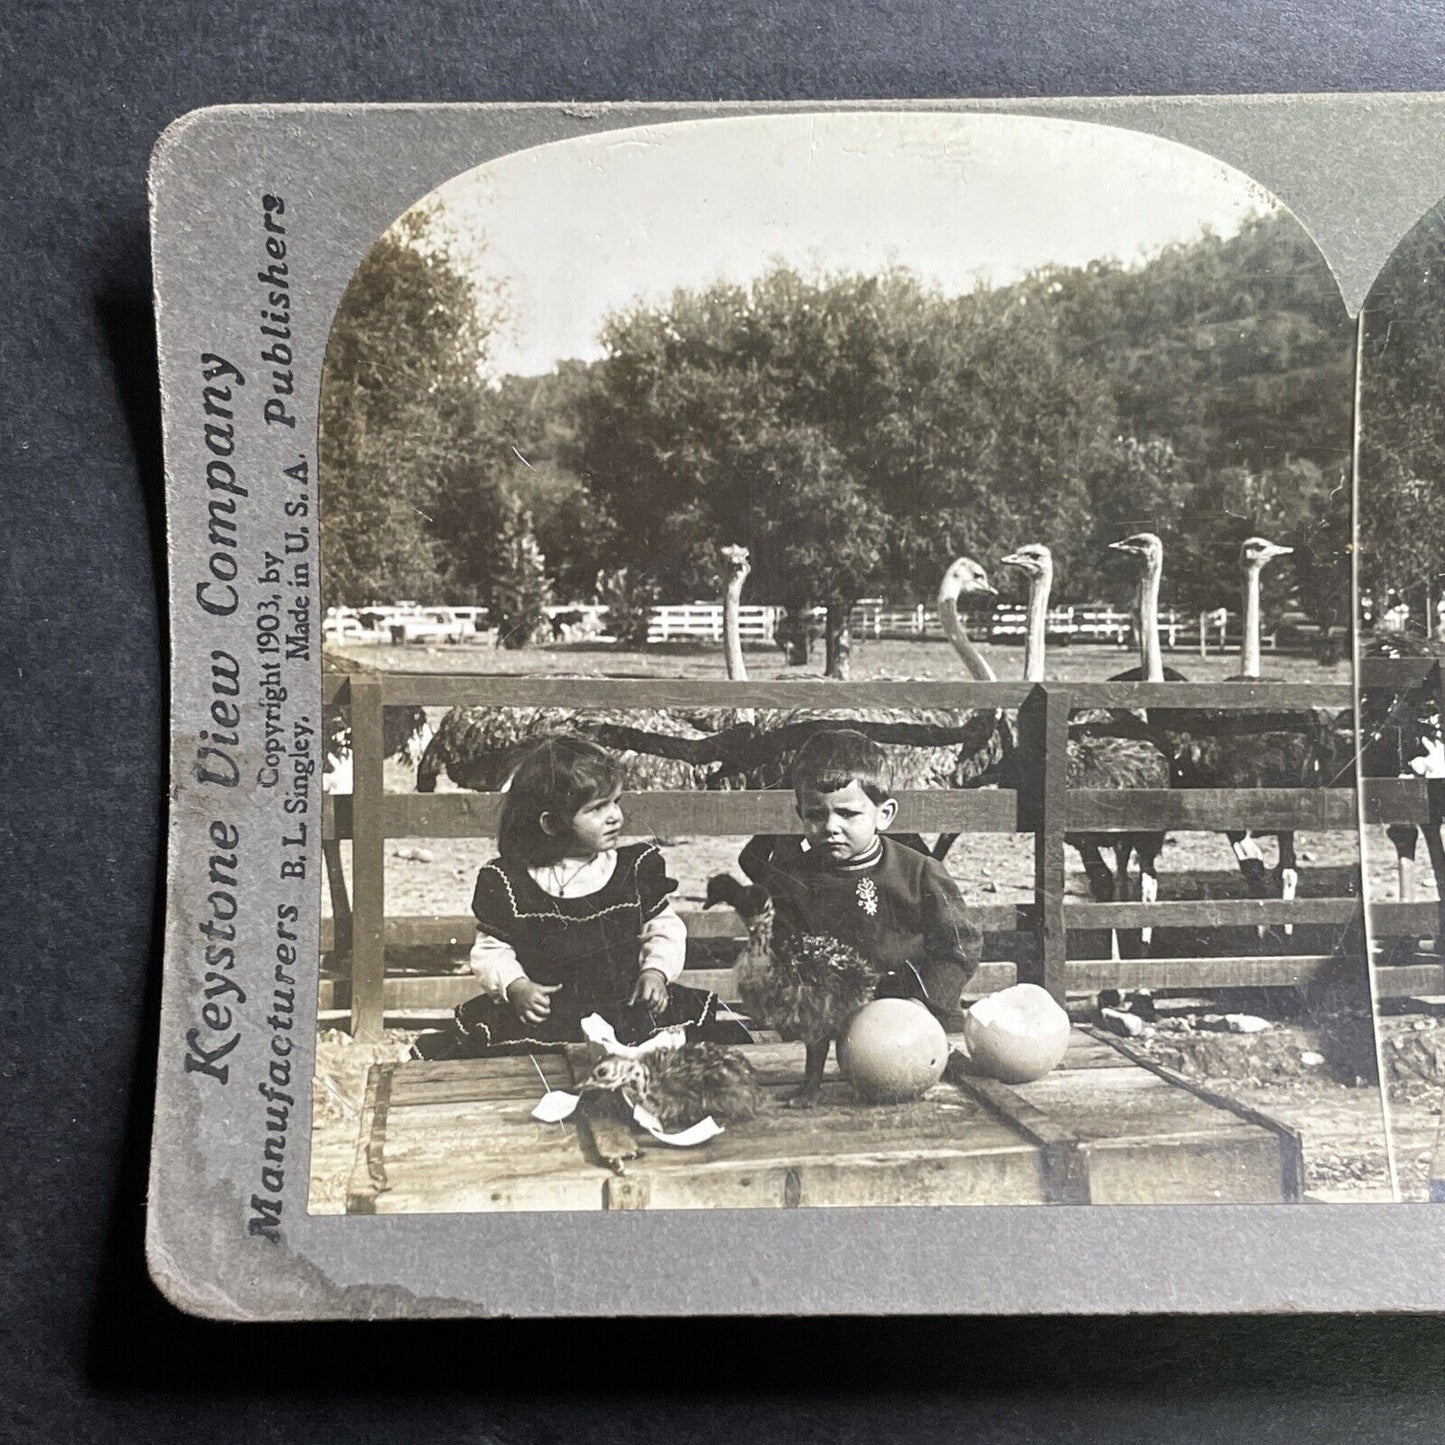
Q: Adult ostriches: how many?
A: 5